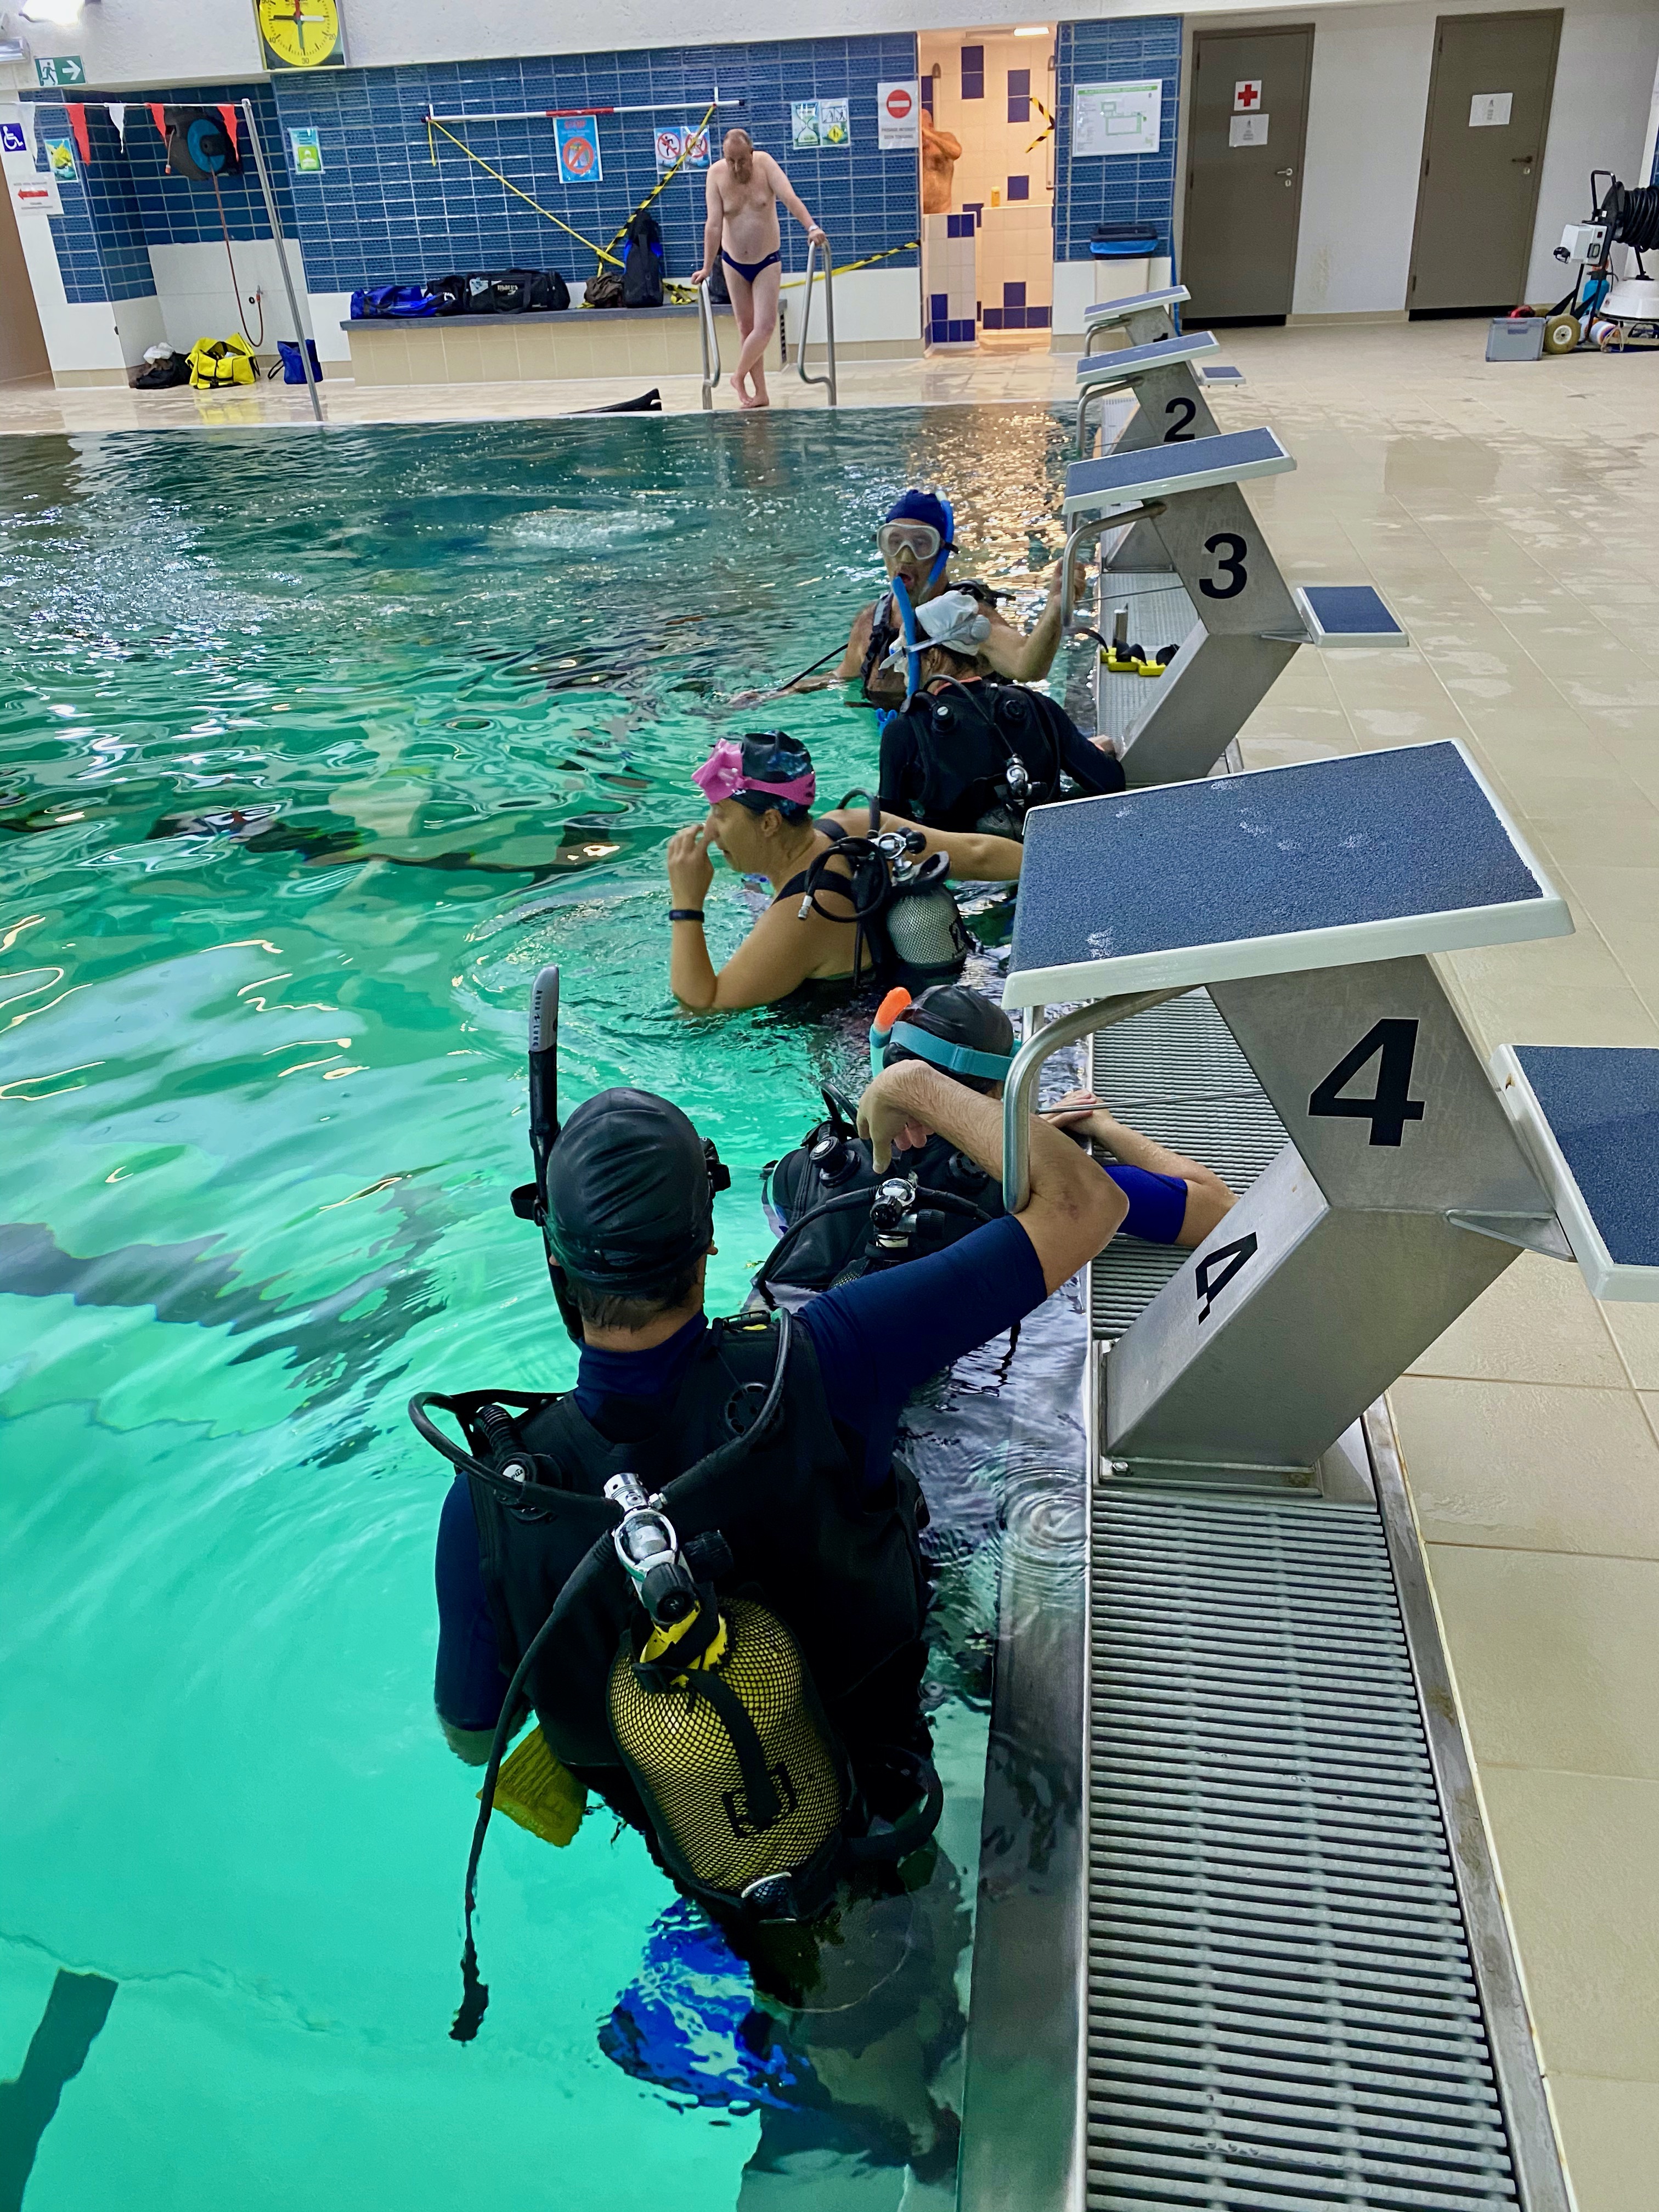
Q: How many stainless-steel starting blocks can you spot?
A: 4